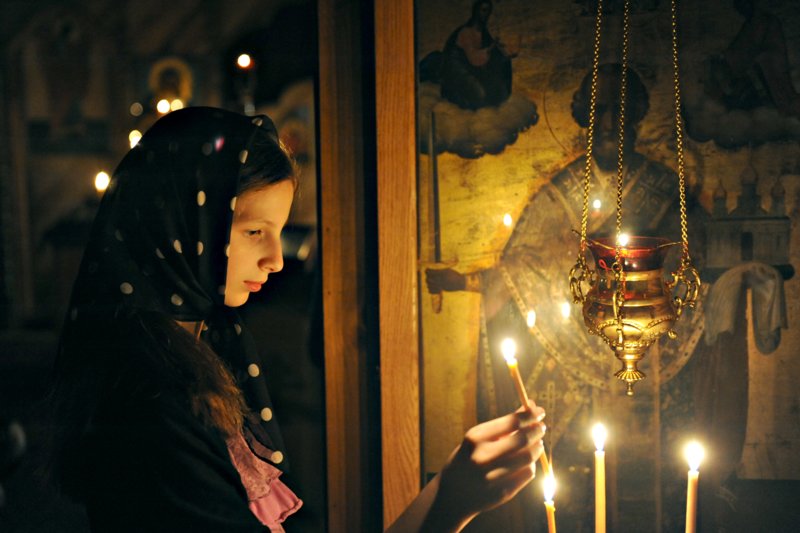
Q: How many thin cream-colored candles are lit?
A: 4